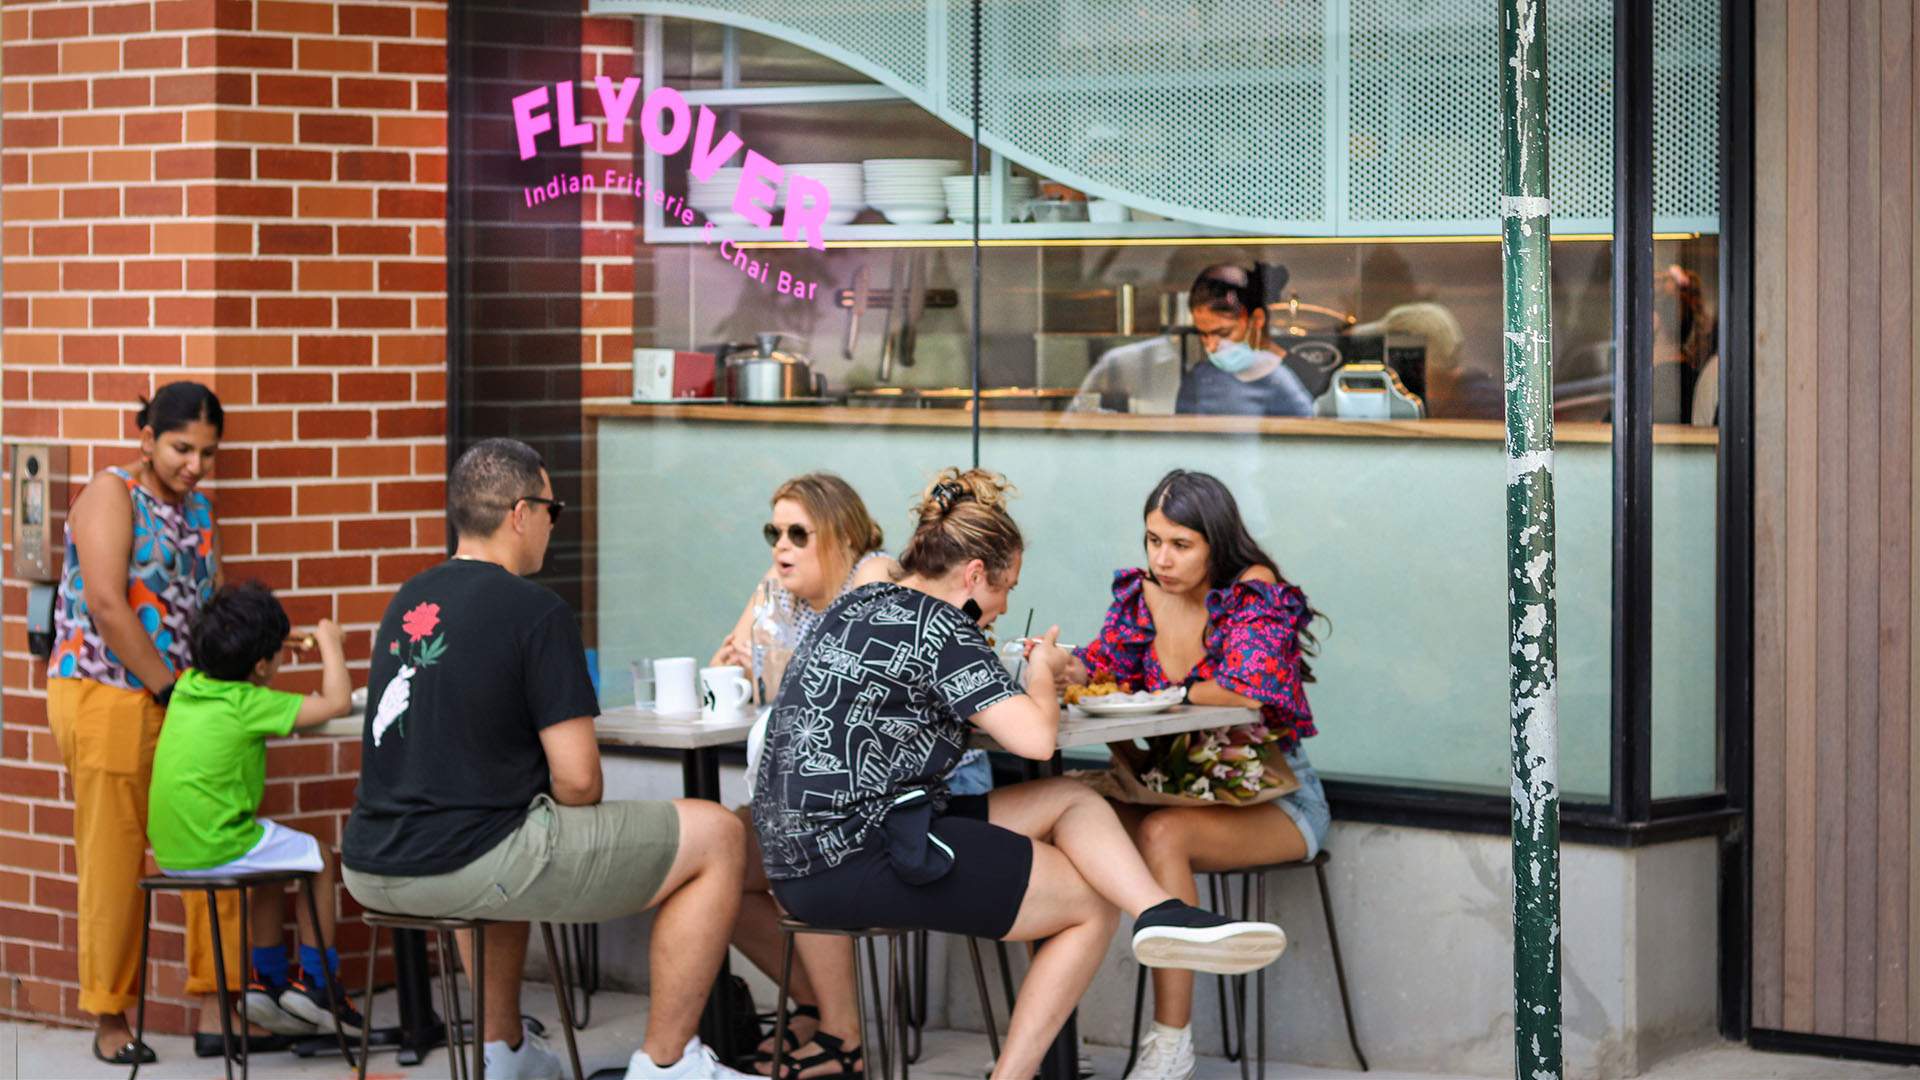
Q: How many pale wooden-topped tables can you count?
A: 3